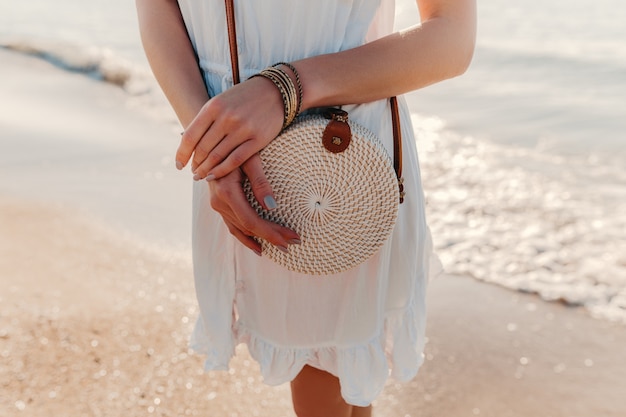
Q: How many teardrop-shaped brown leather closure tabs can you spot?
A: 1